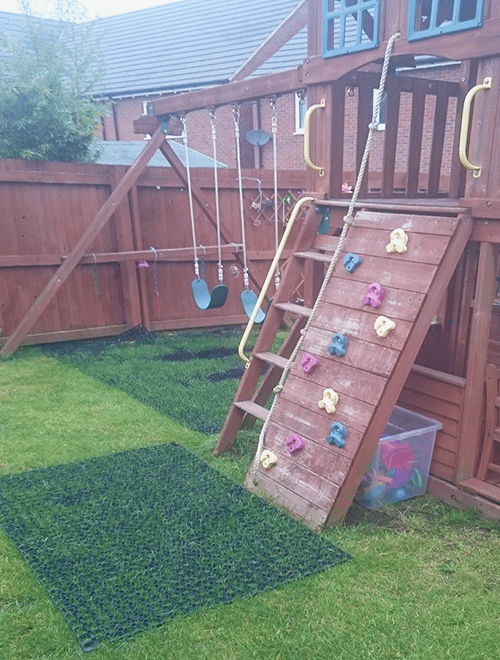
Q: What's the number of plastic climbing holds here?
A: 10